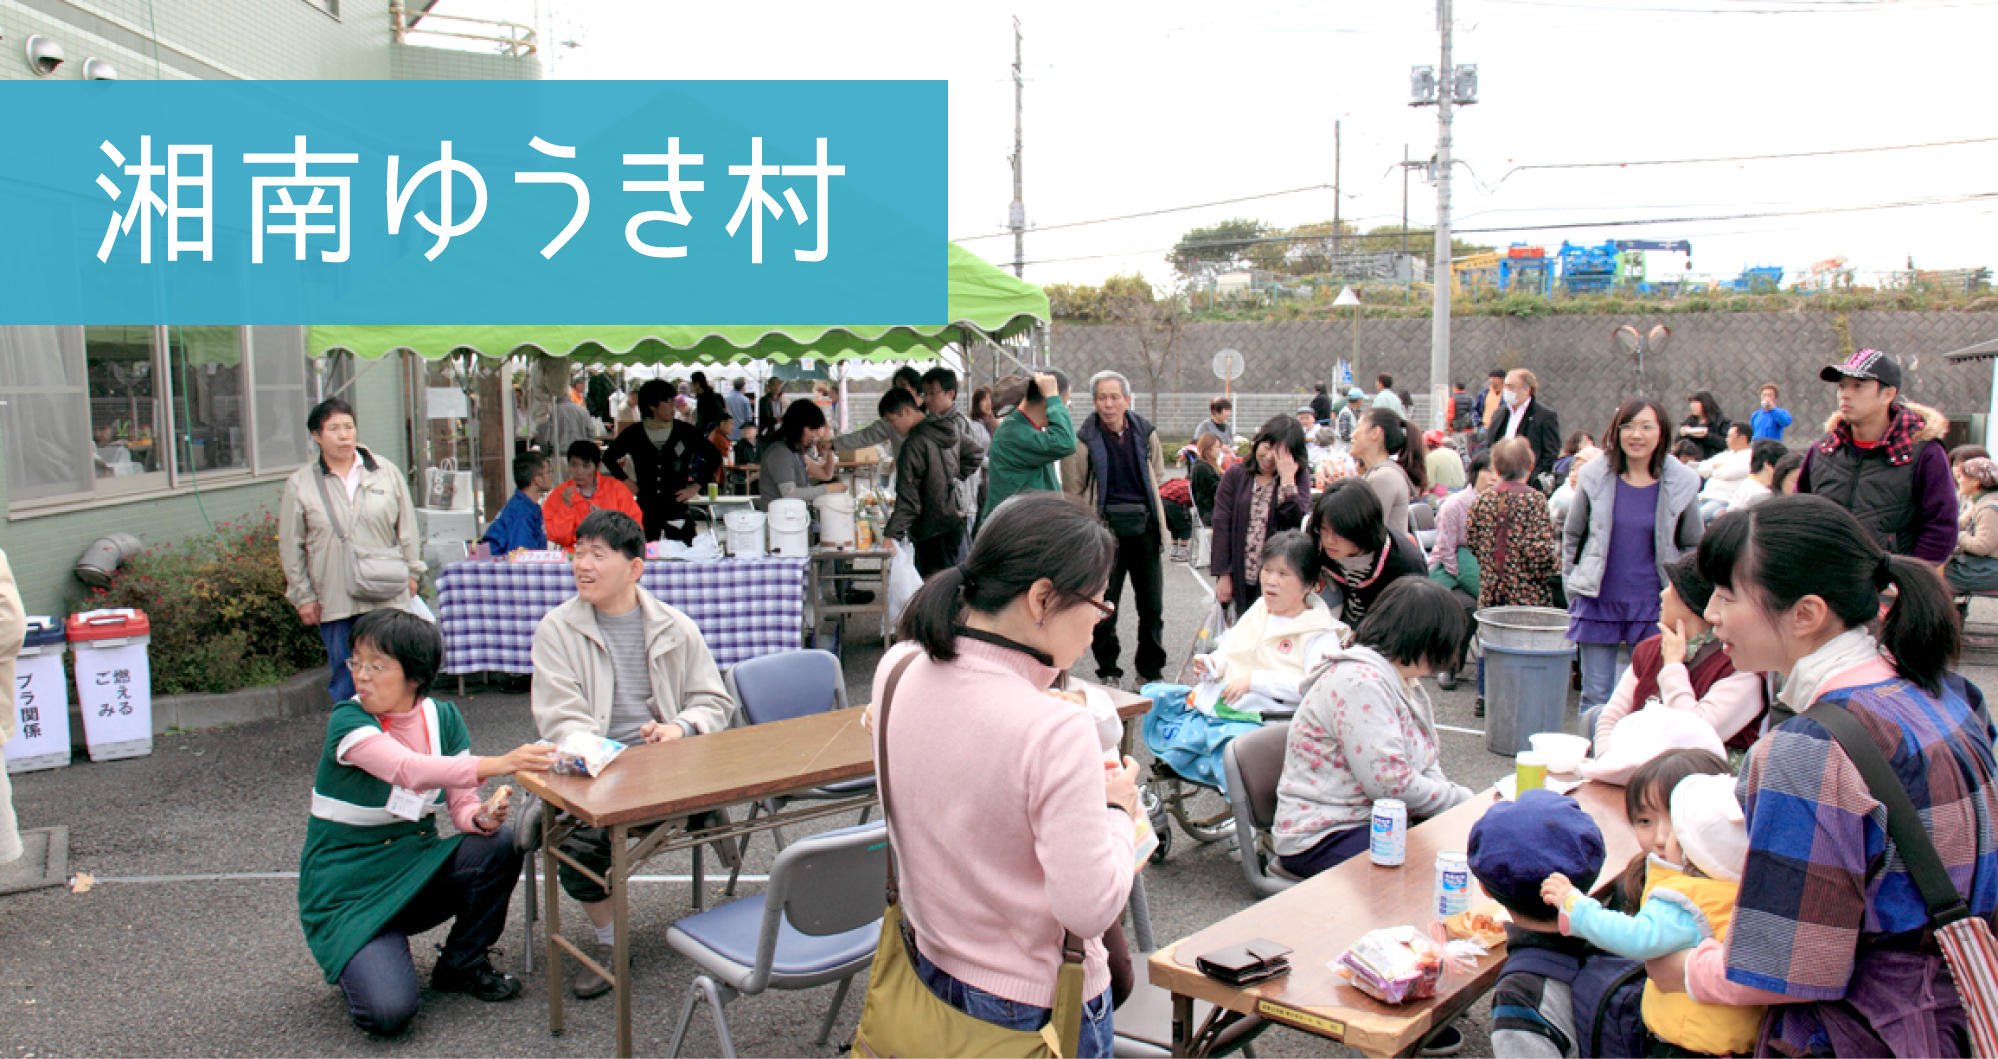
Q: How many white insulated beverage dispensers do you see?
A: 3